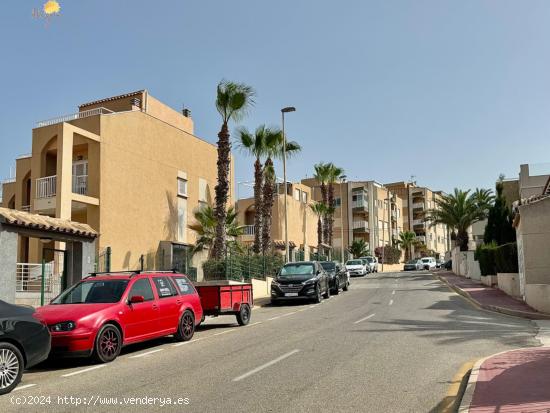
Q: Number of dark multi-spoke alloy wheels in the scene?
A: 2